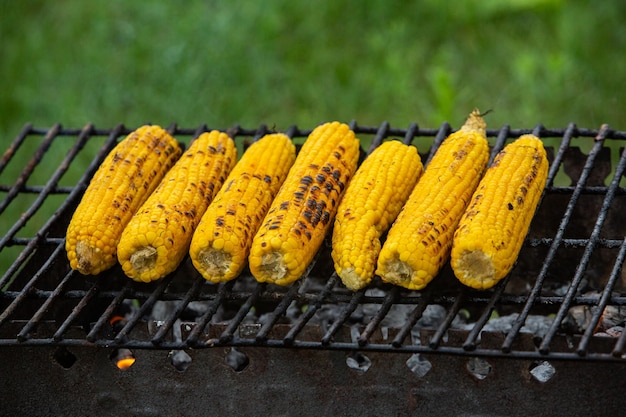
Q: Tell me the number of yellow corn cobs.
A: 7